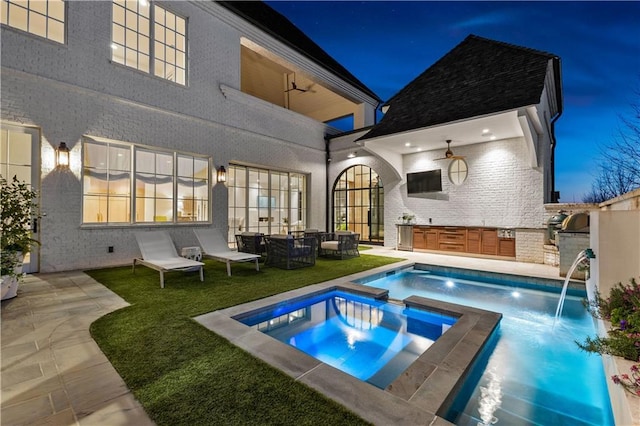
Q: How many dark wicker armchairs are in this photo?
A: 4